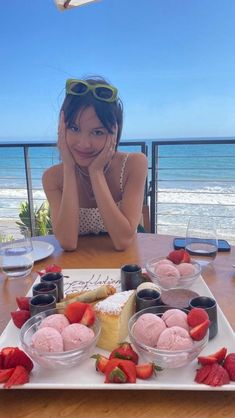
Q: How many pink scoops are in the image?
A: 9